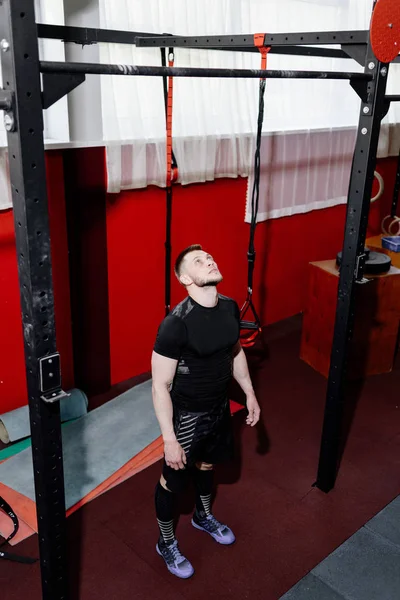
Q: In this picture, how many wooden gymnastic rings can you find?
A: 3